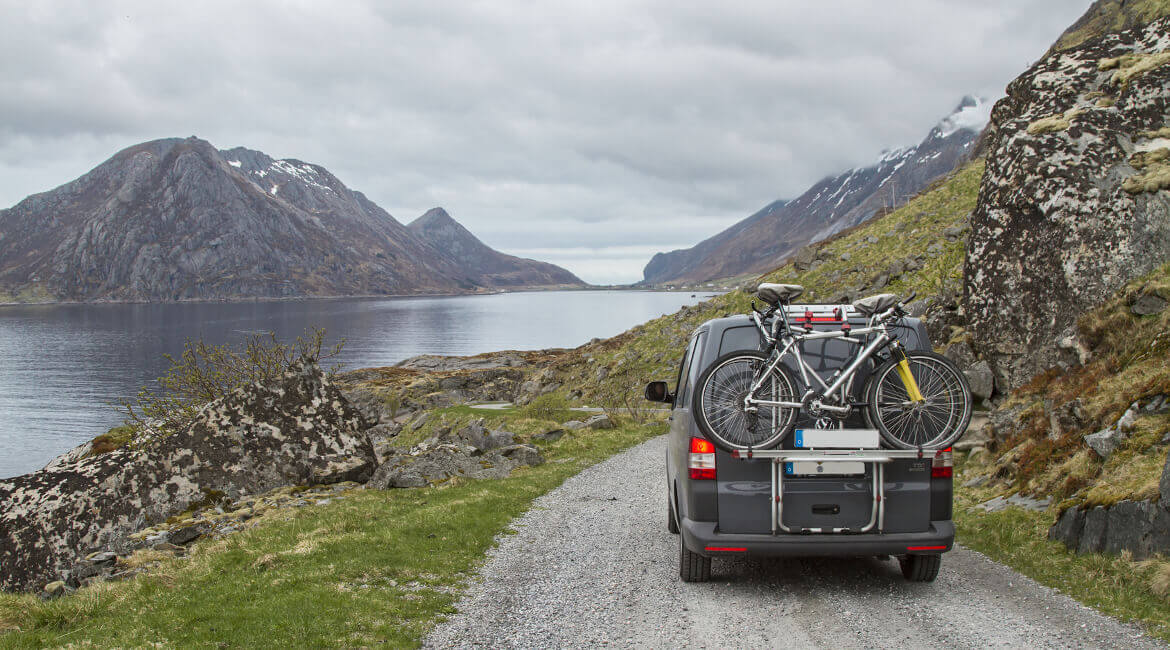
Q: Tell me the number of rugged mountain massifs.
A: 2